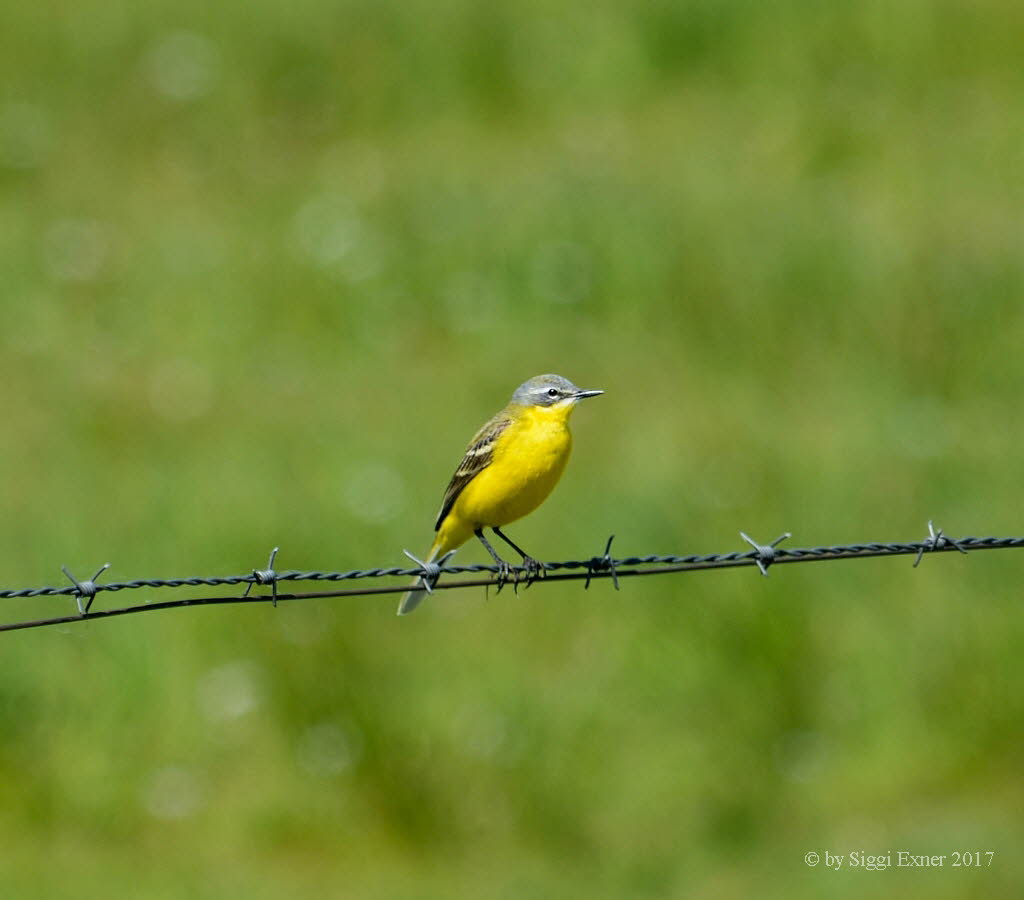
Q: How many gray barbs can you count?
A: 6